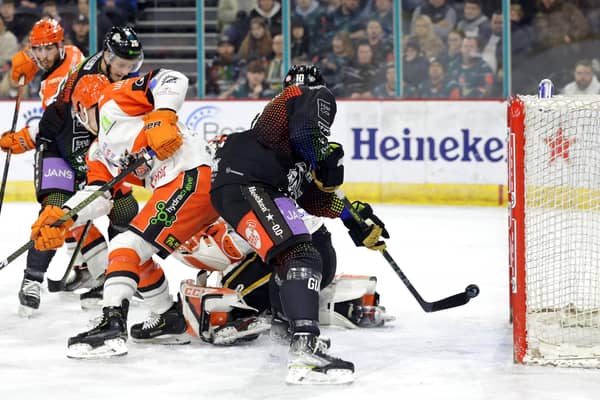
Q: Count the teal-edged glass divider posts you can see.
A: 5